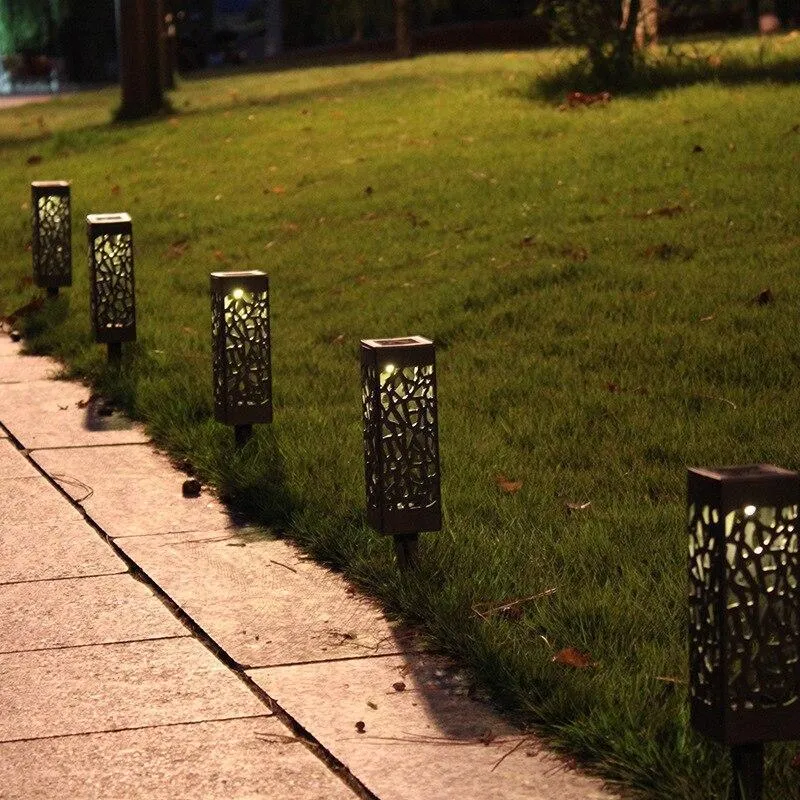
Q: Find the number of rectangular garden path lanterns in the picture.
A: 5